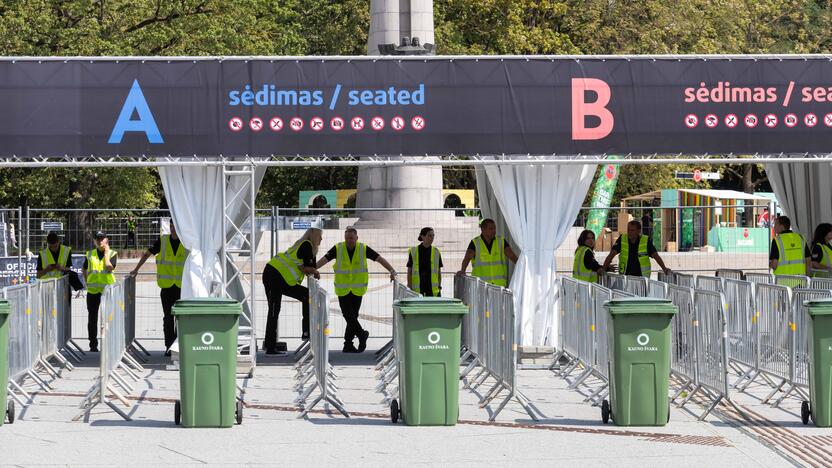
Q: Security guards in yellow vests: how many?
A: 11